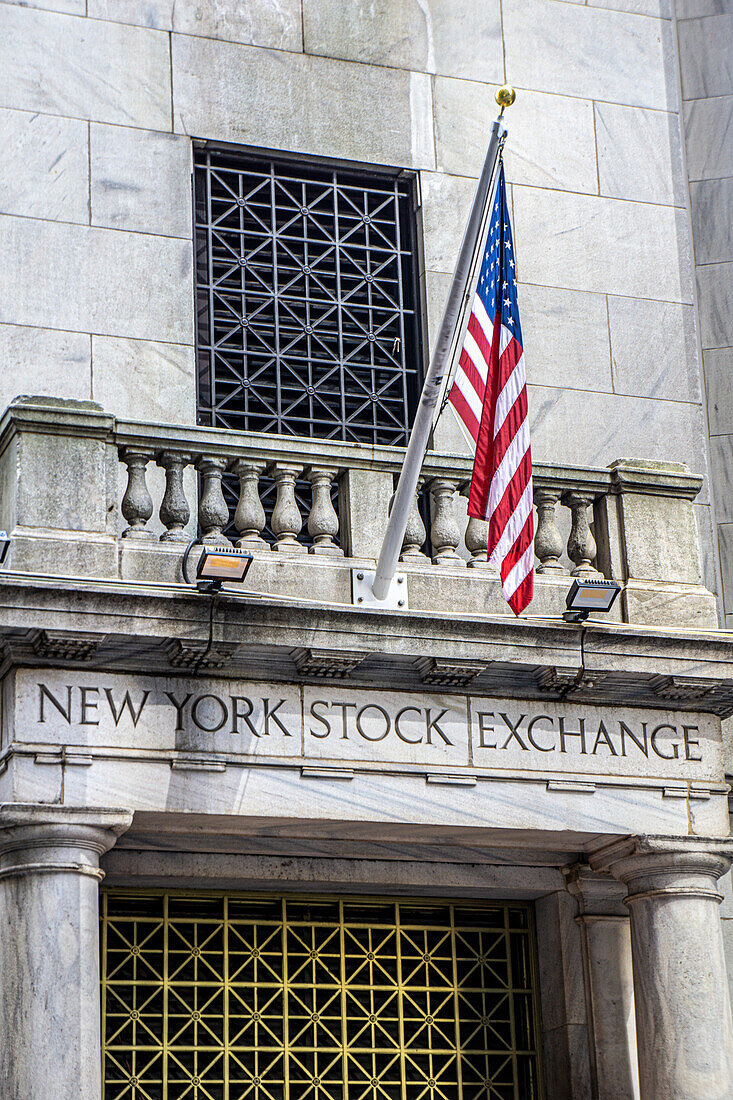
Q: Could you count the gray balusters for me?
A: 11